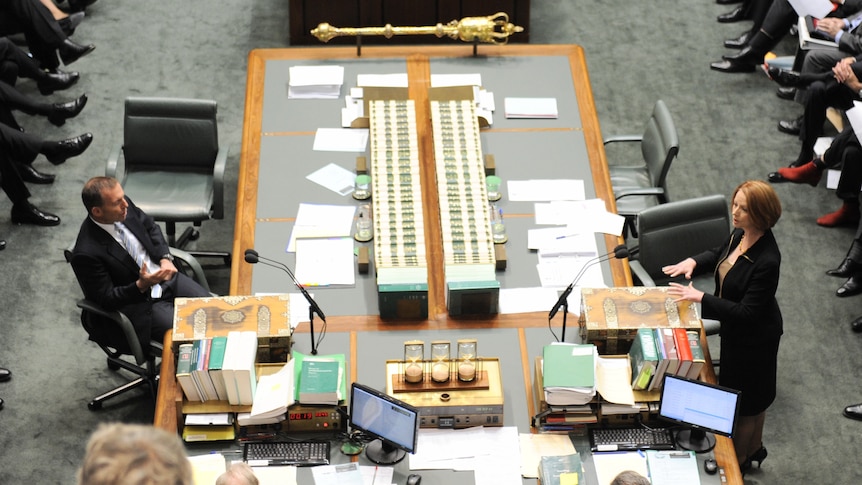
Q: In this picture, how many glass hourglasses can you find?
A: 3